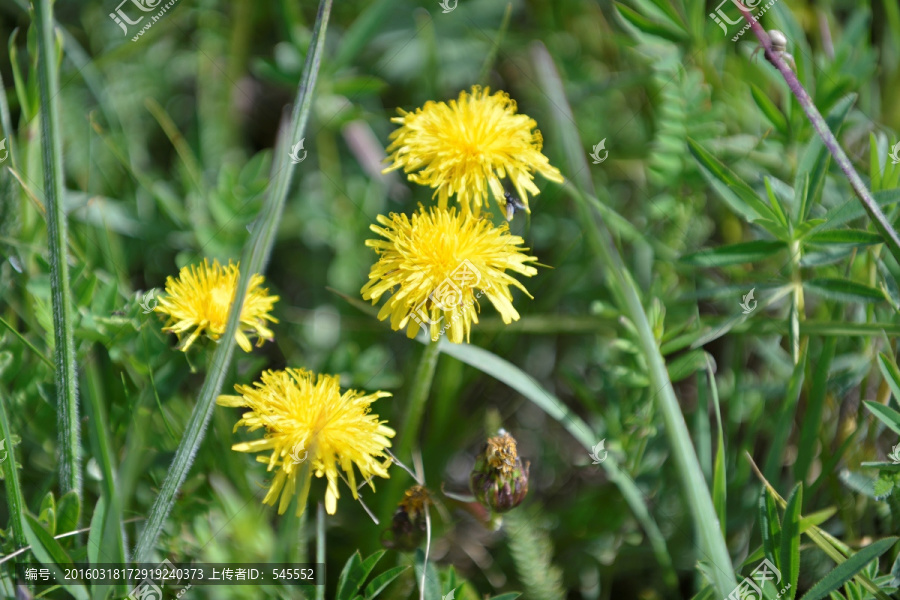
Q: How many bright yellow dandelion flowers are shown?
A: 4